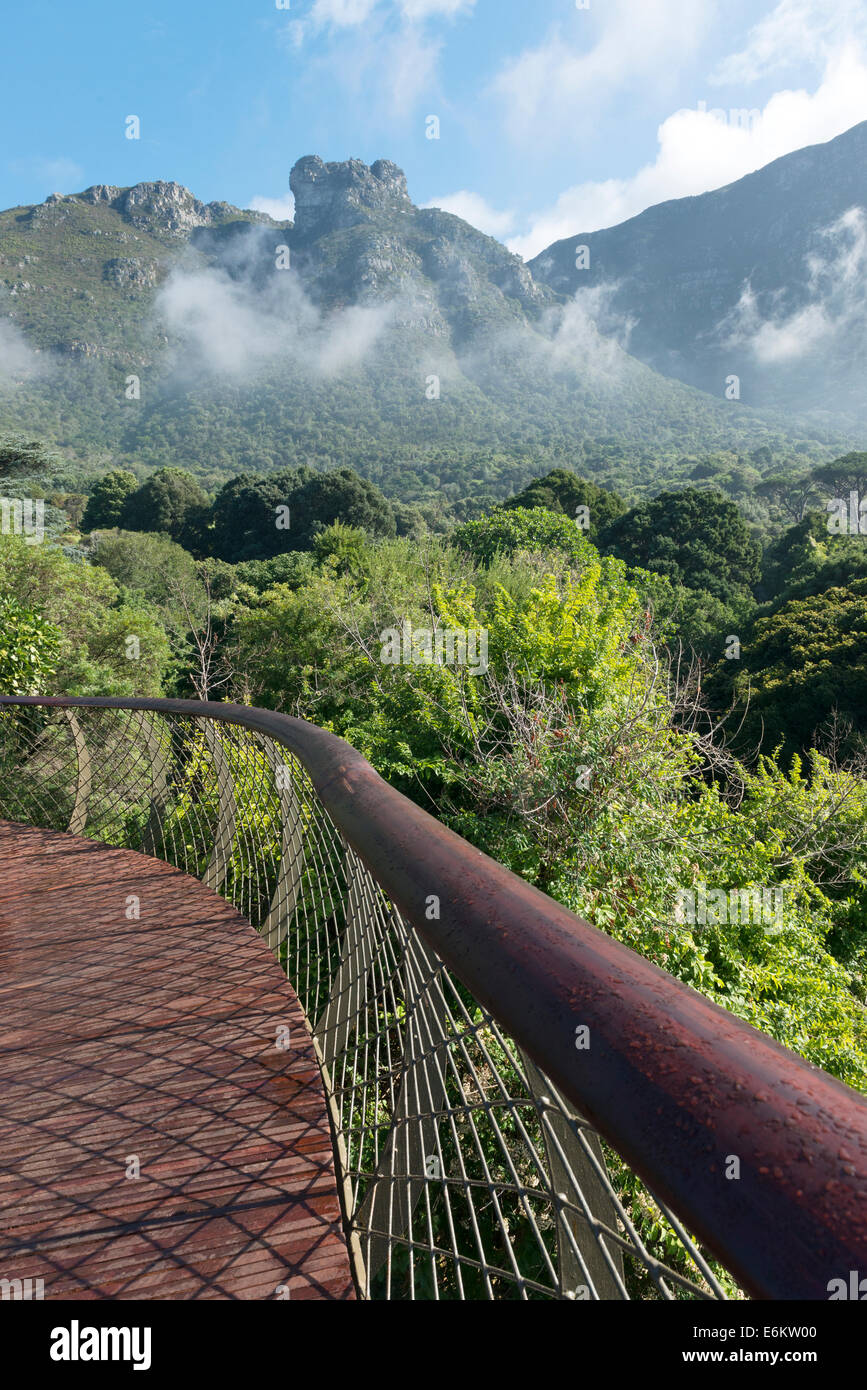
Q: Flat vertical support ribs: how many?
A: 7